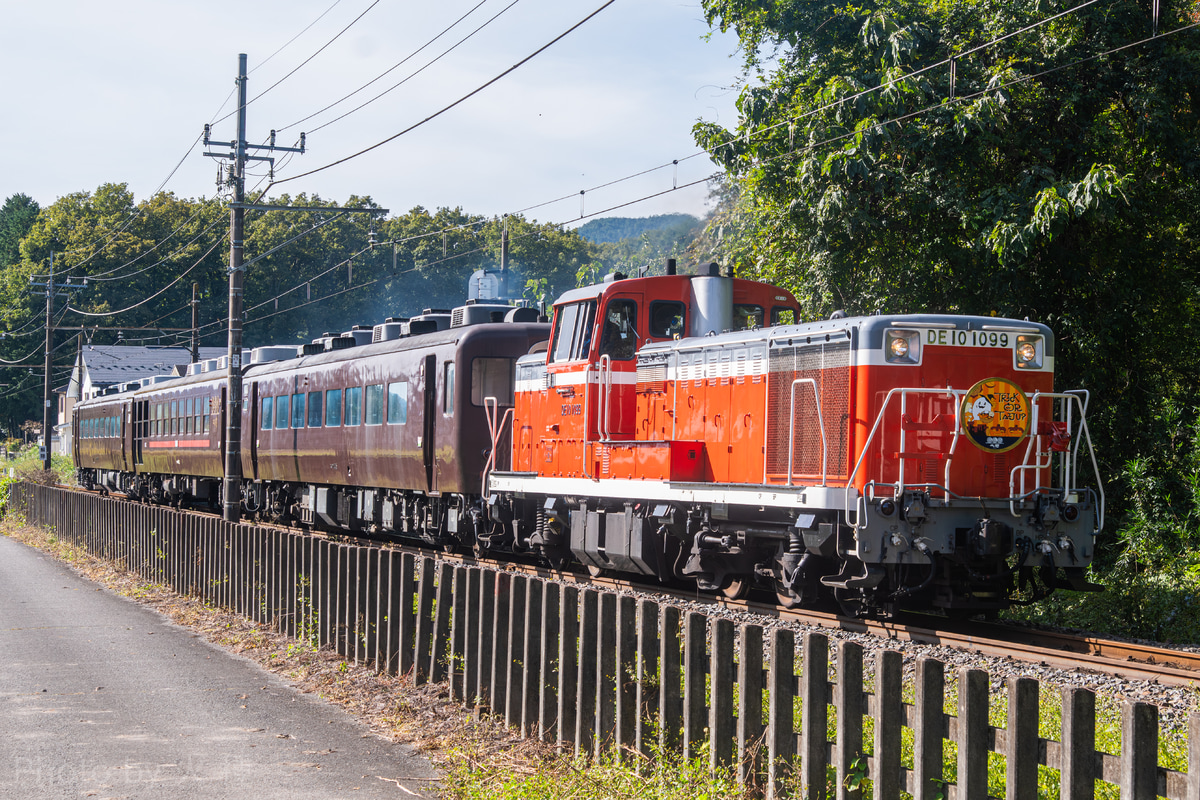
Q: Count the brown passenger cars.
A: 3